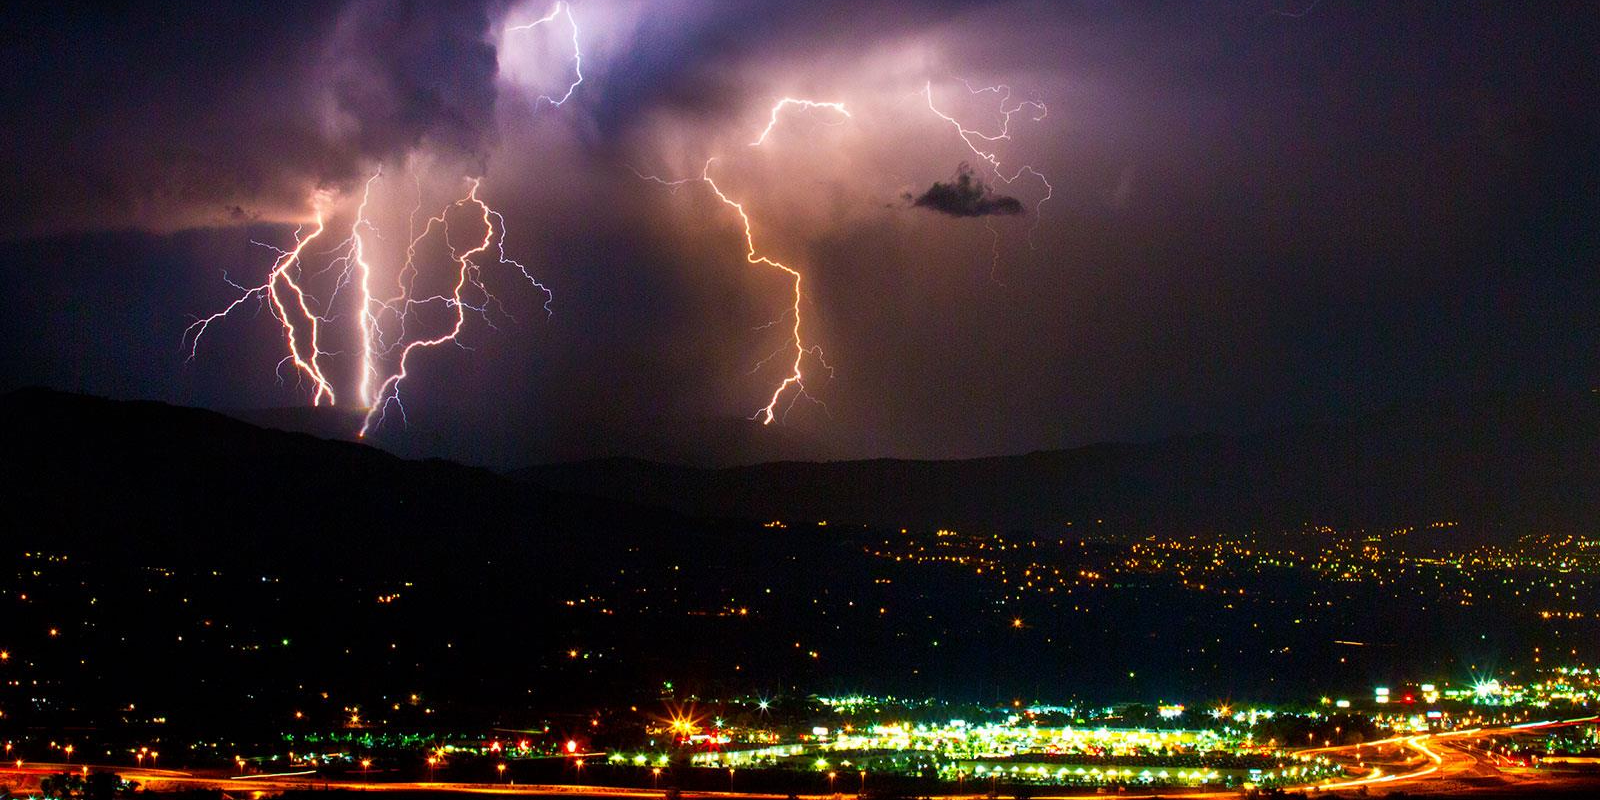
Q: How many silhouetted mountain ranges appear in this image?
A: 2